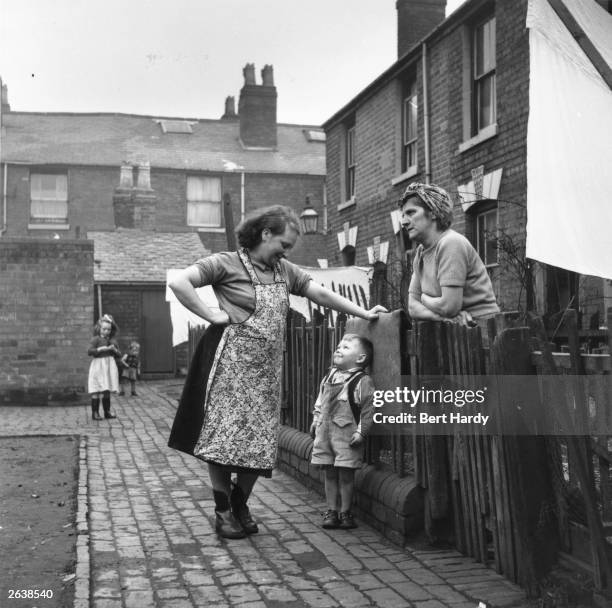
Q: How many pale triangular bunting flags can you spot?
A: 0